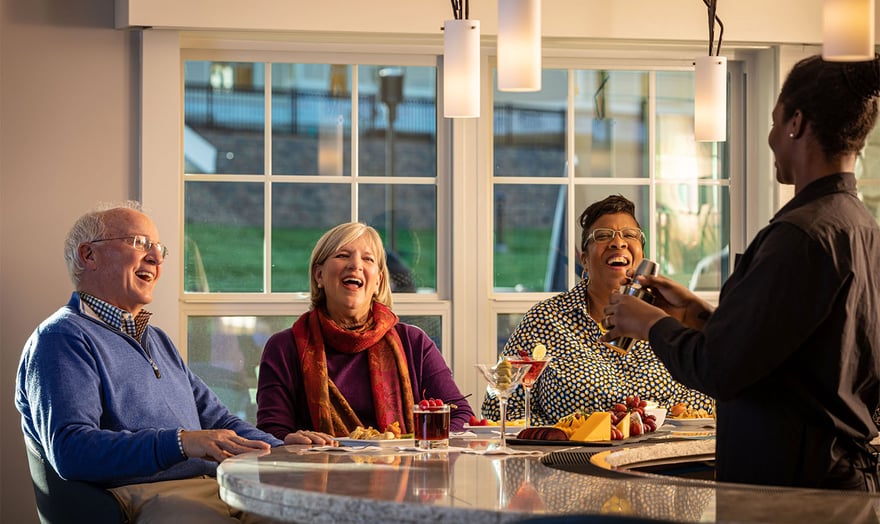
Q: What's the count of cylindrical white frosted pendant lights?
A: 4